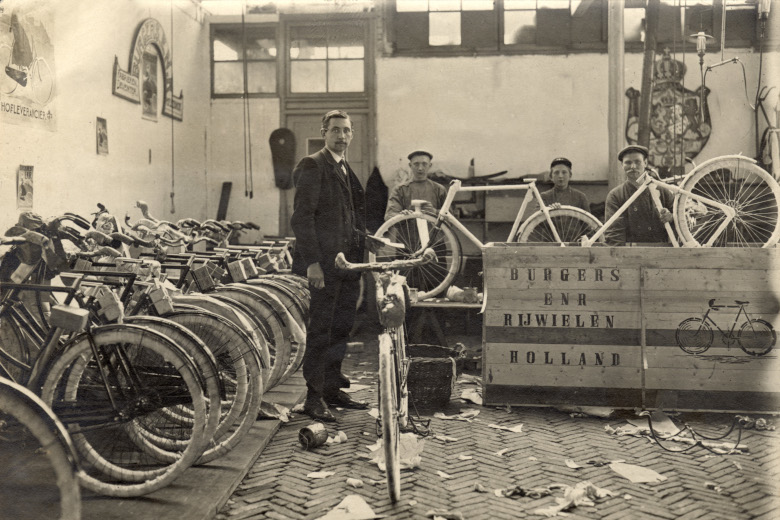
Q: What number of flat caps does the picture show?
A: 3